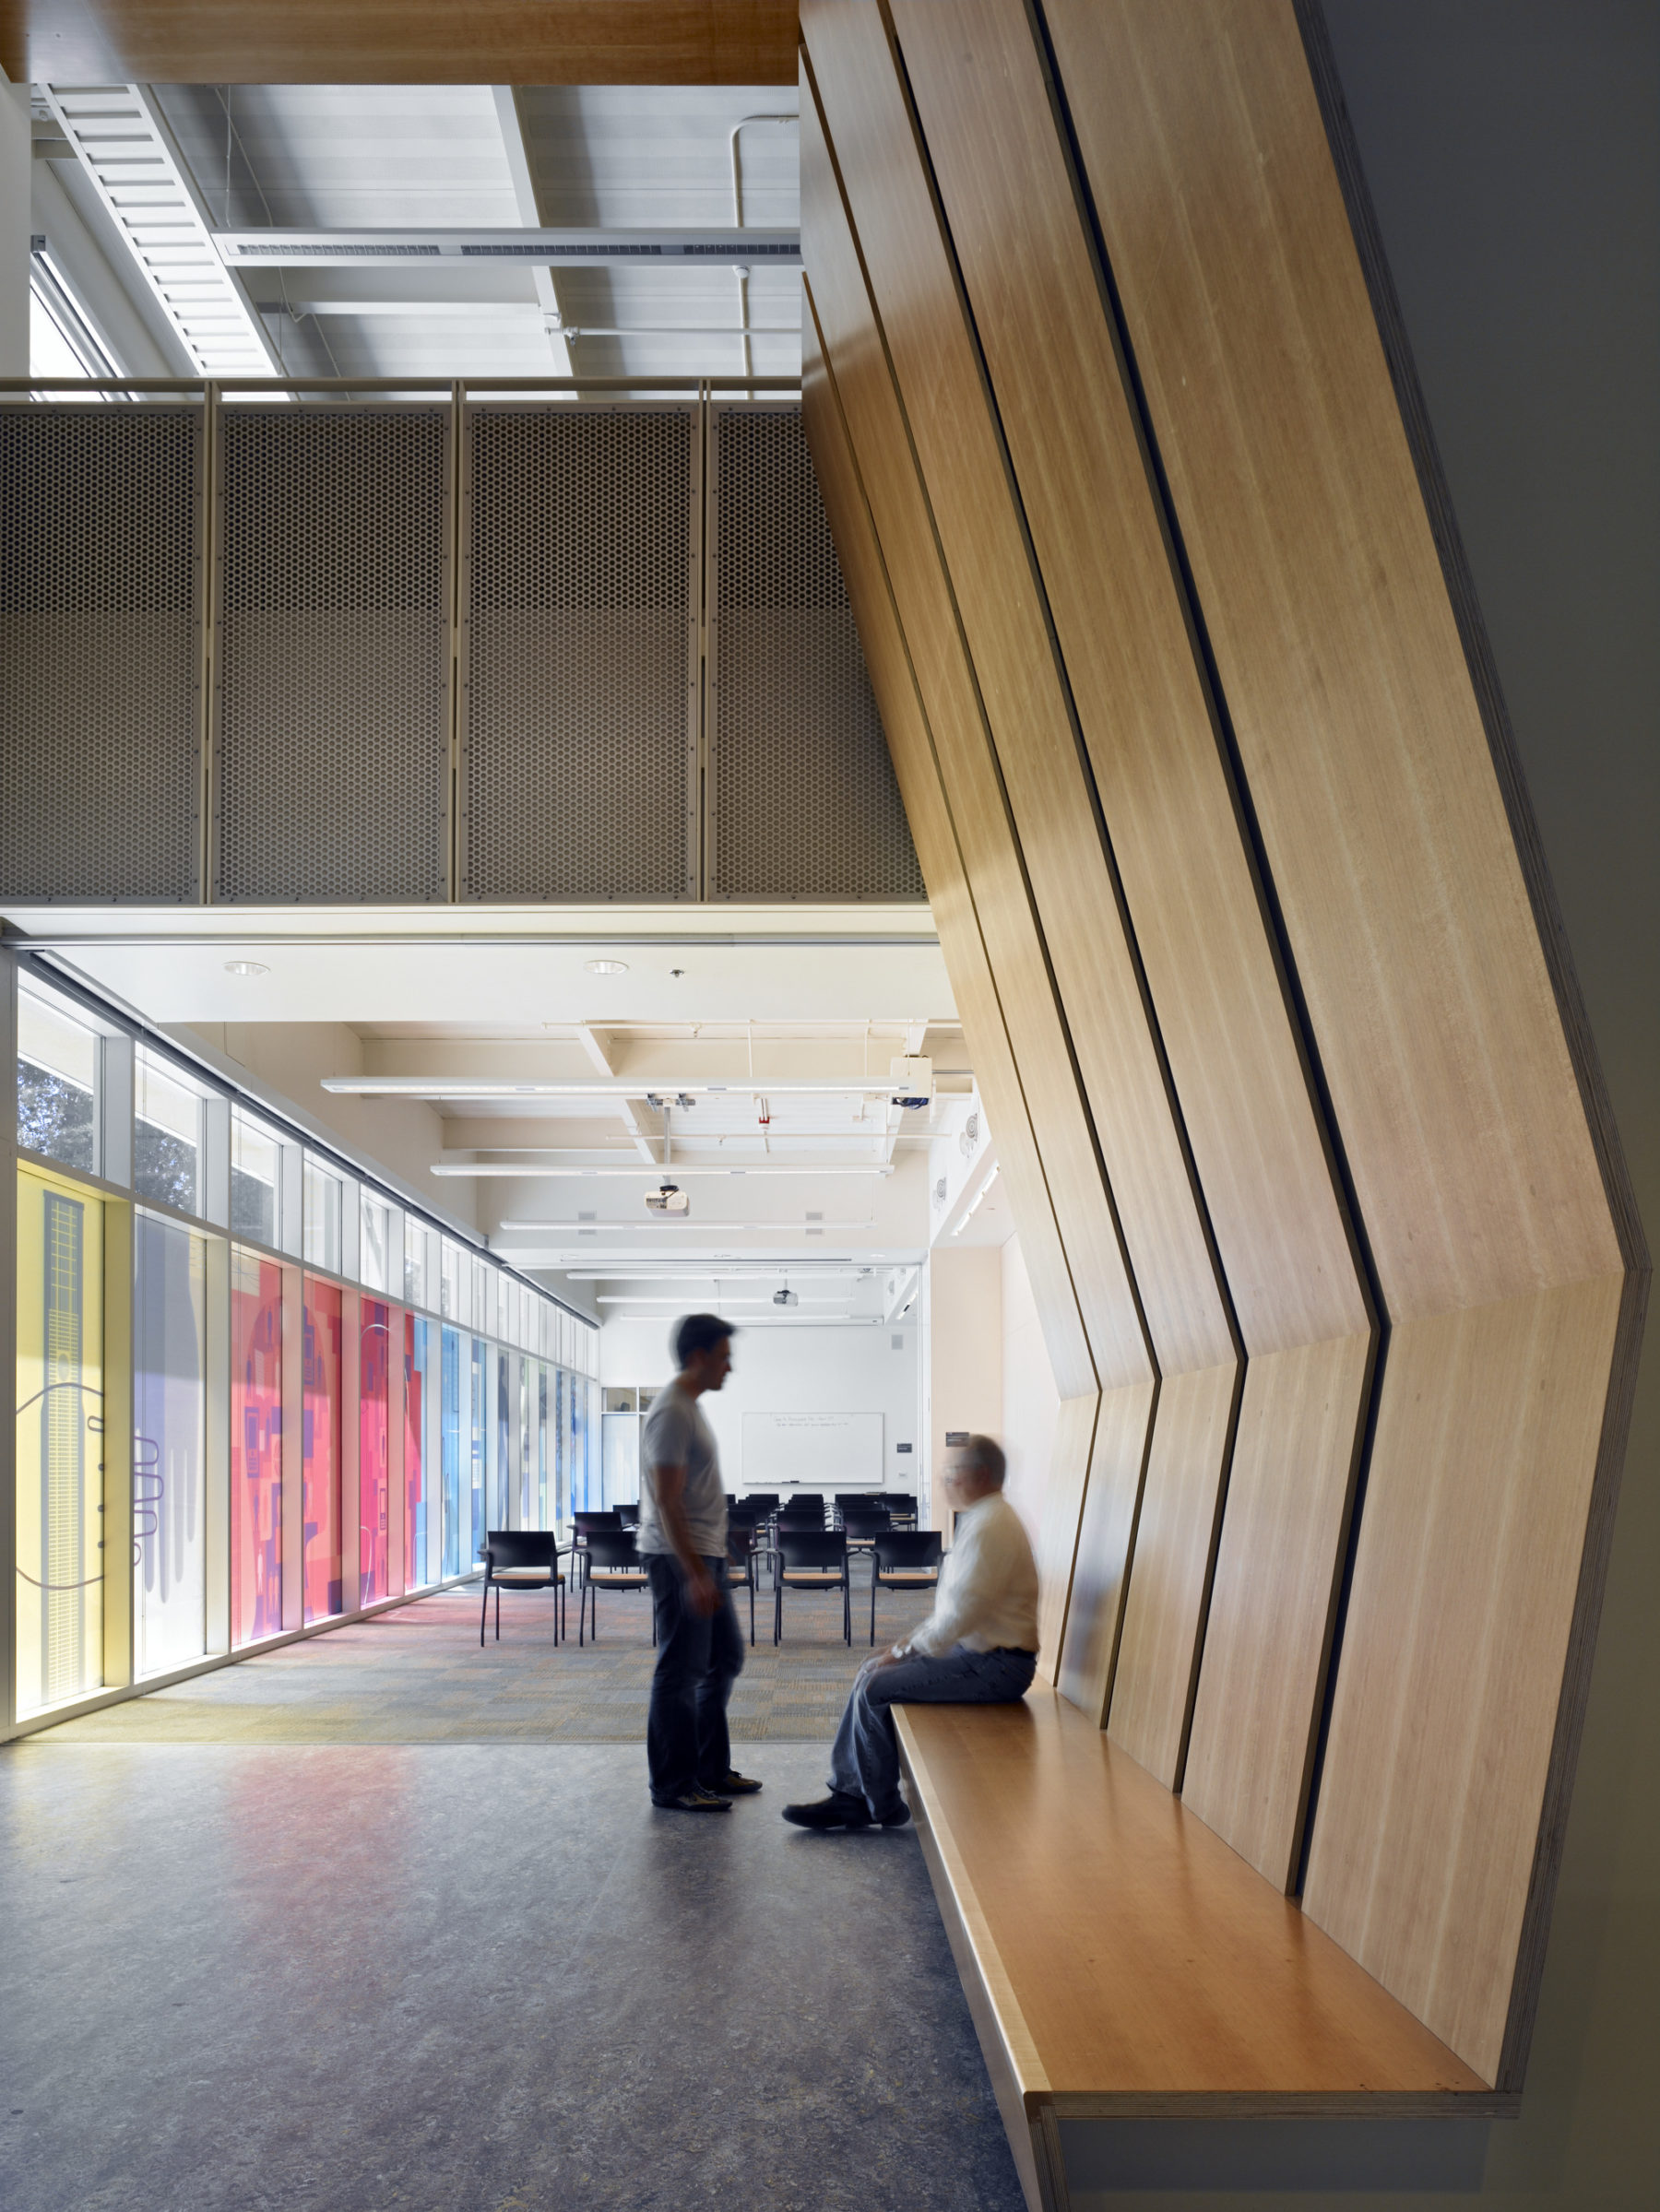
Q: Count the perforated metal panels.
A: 4